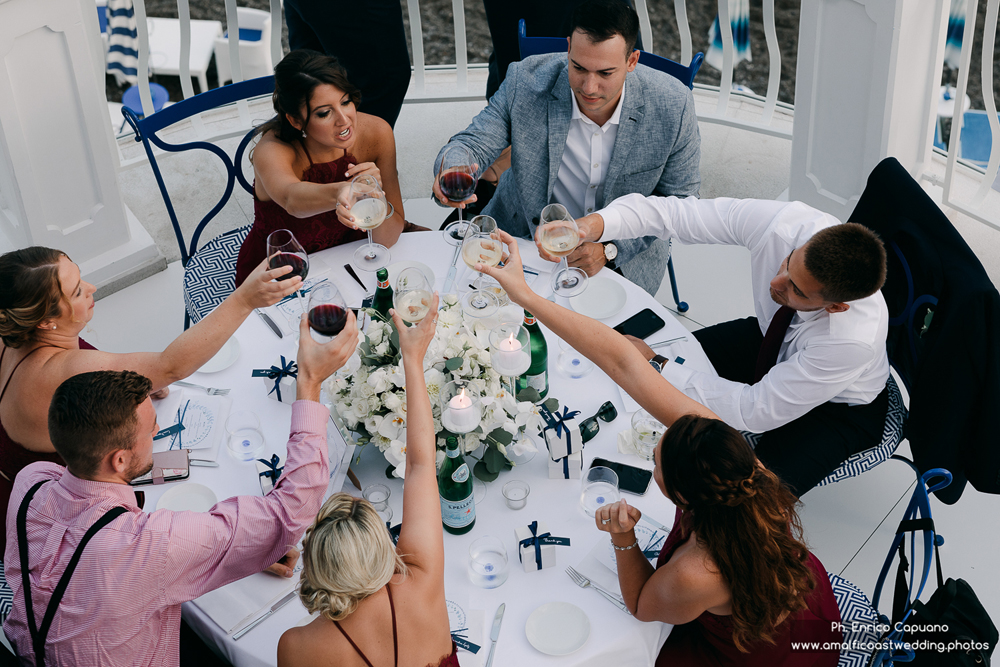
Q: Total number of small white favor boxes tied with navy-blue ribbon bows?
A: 5